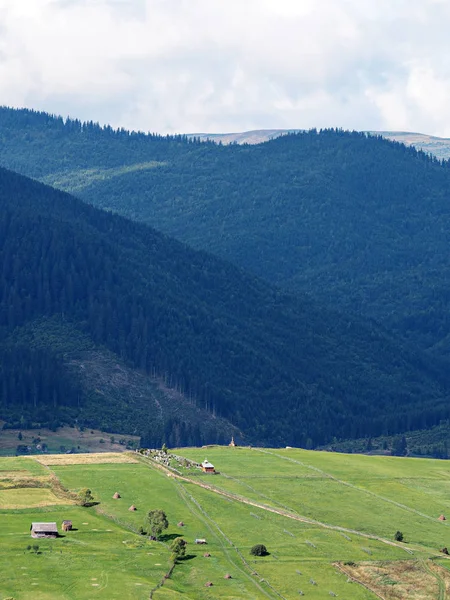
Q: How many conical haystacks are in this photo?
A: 7